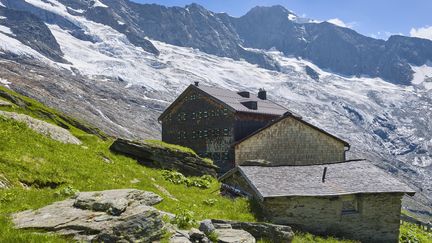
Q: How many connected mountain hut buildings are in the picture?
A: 3